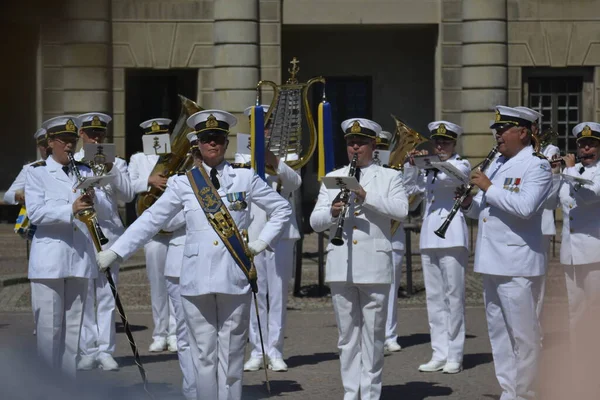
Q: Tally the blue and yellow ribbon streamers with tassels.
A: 2